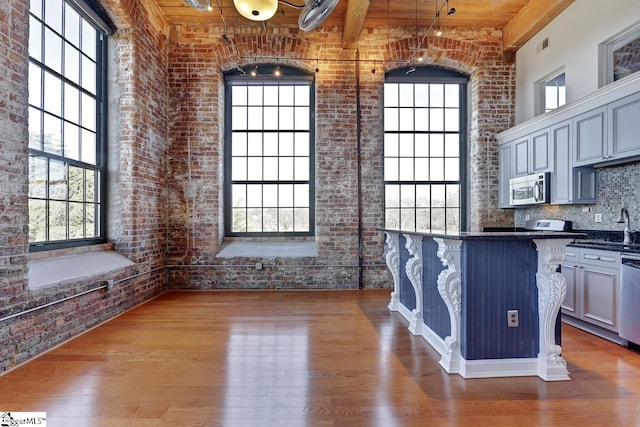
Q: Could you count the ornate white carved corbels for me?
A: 4